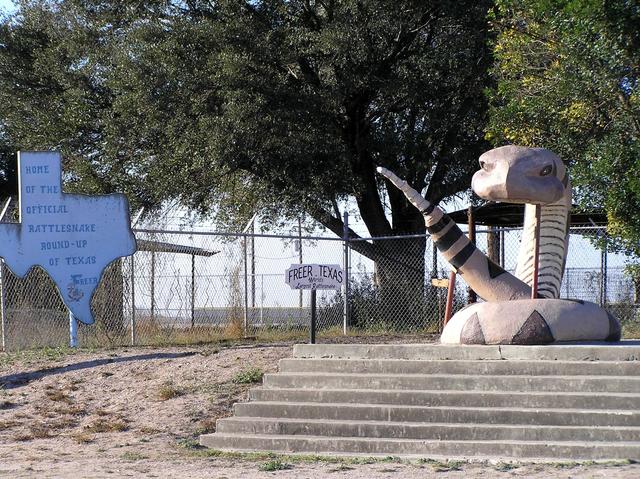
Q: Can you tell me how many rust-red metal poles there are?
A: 2